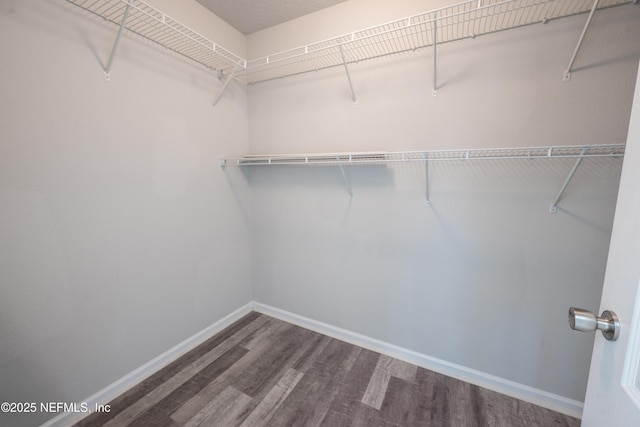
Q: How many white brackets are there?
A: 8